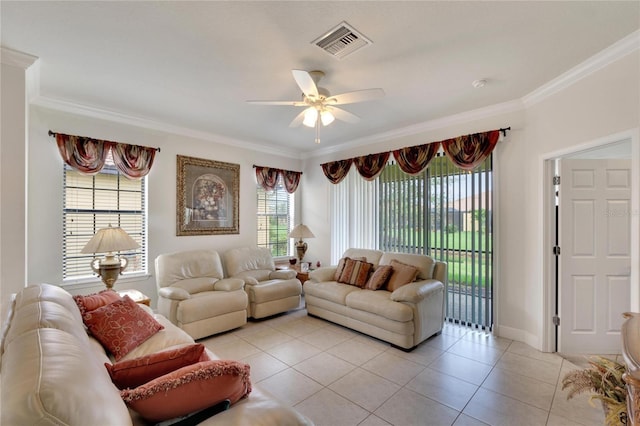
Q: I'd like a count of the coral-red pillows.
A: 4